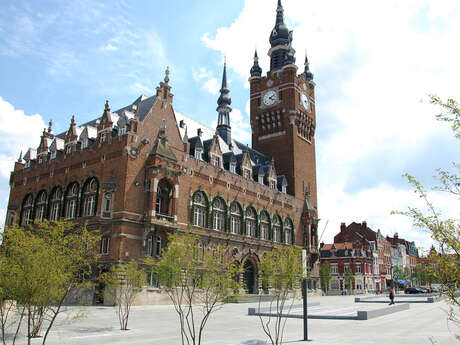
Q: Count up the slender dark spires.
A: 4